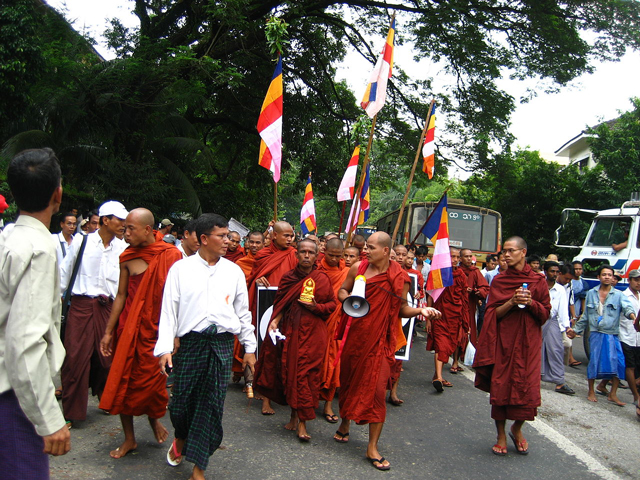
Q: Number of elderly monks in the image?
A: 1